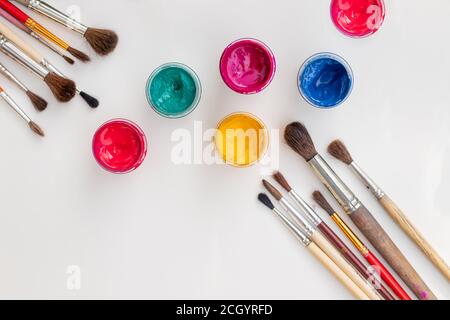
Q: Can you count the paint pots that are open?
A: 6